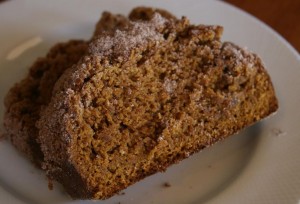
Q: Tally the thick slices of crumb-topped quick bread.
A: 2